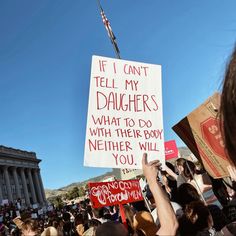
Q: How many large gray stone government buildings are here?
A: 1